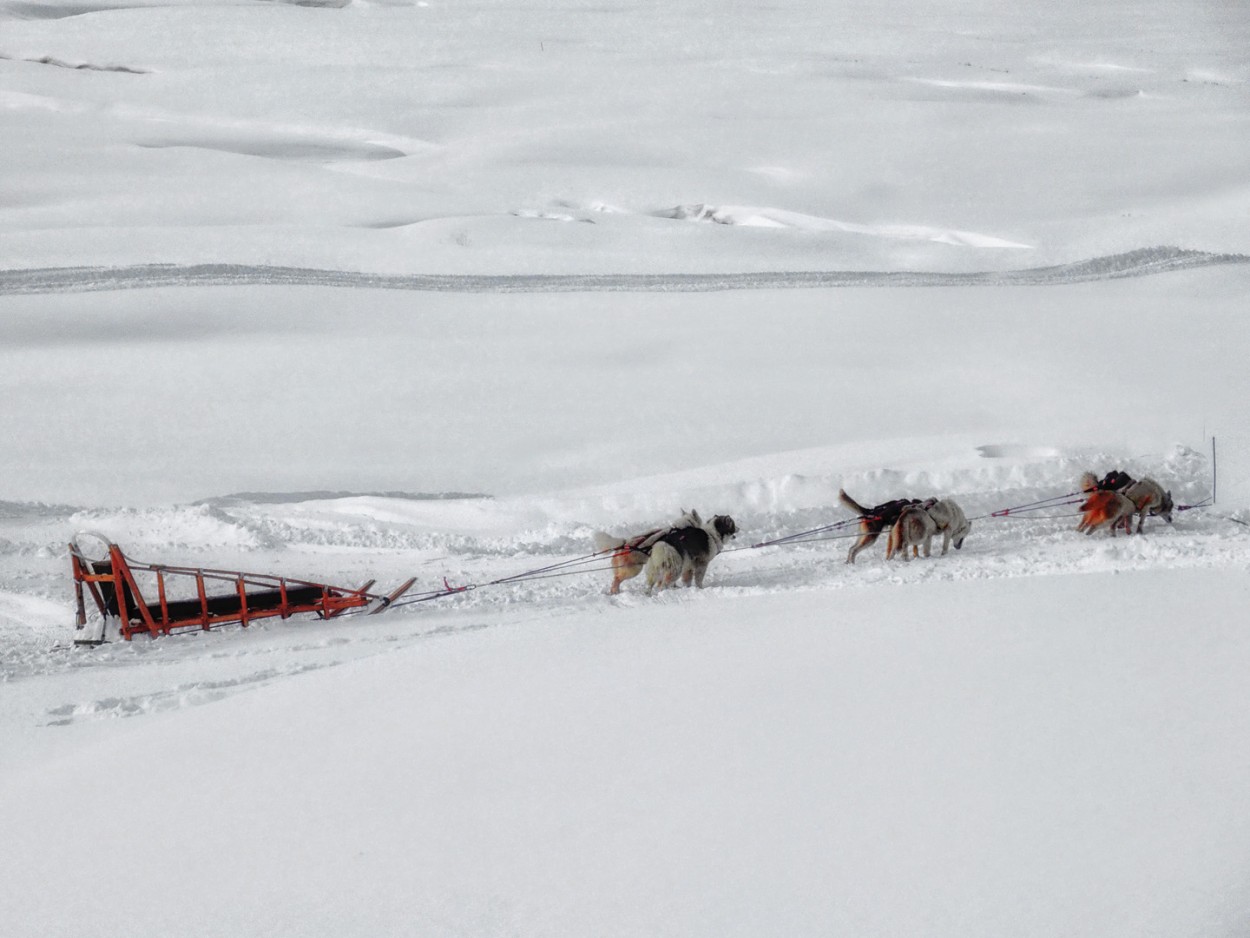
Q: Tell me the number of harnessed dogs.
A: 6